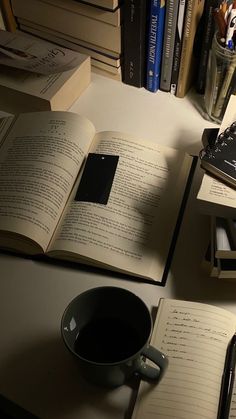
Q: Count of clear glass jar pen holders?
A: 1